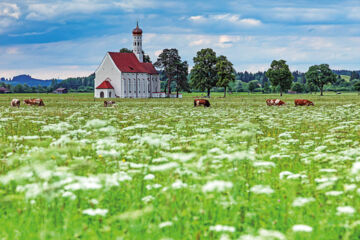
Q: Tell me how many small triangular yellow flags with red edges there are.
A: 0